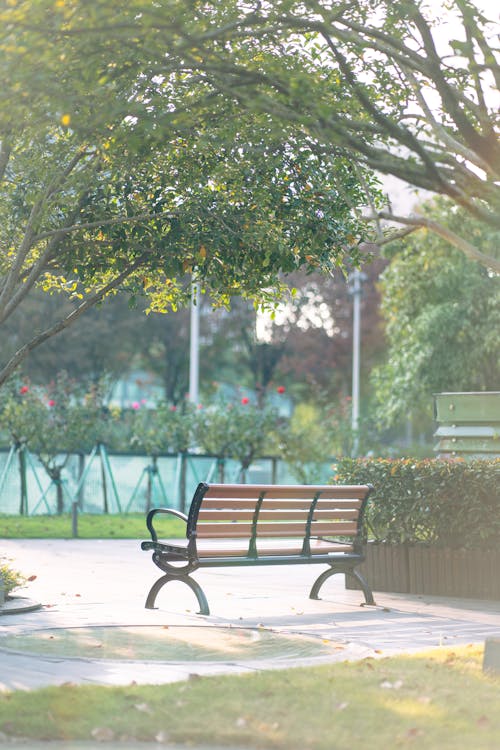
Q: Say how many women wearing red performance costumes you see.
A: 0